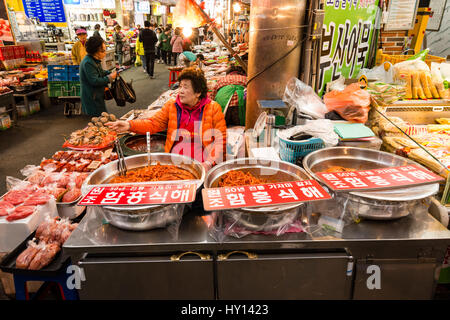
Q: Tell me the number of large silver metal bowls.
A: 3